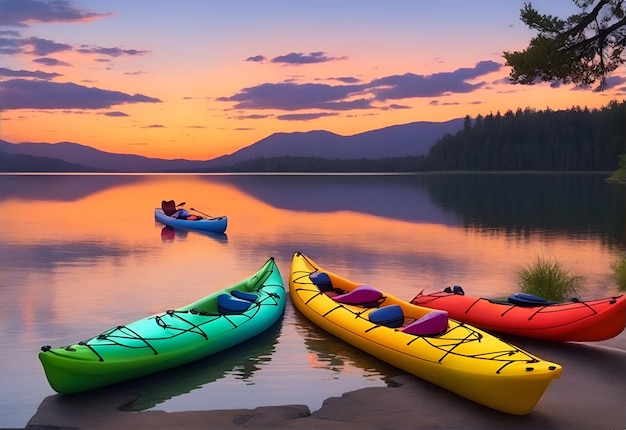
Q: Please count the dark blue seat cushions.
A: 5